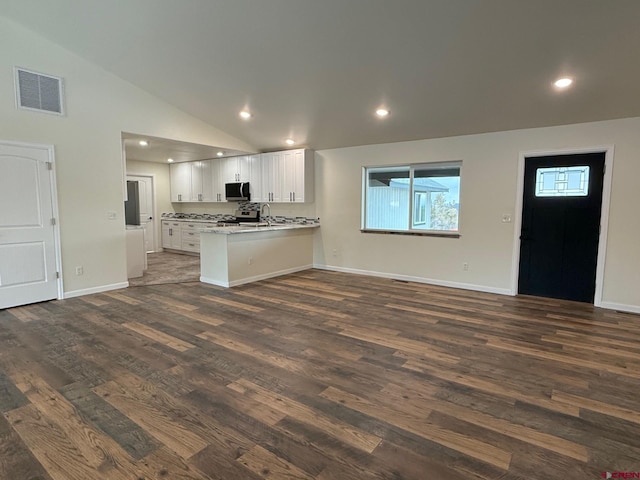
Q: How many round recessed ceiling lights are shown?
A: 7